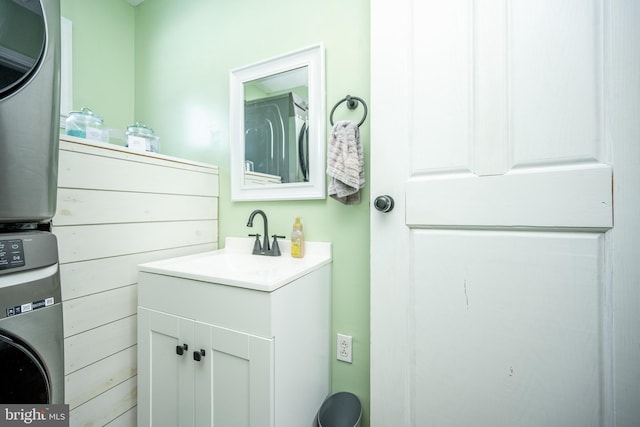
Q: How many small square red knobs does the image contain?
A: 0